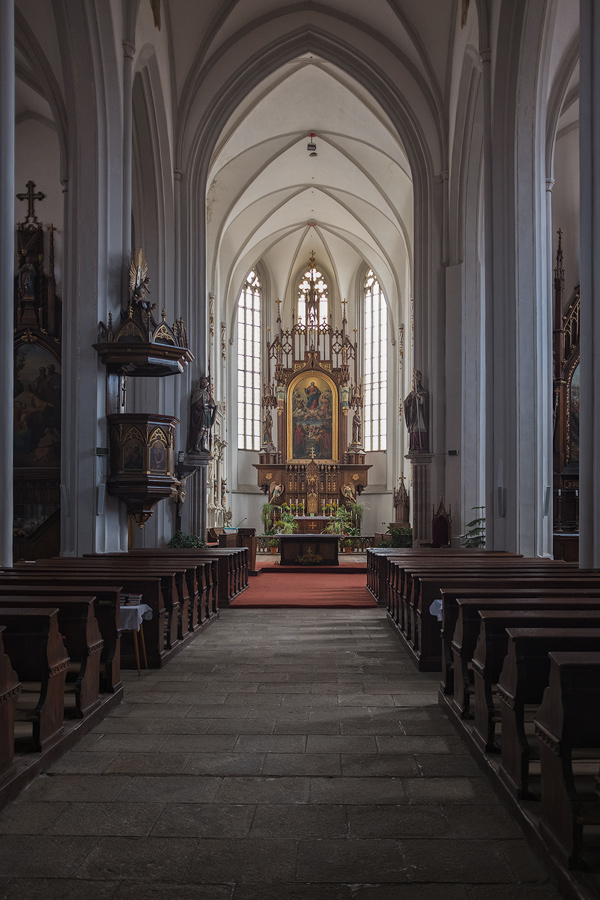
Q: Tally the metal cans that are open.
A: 0